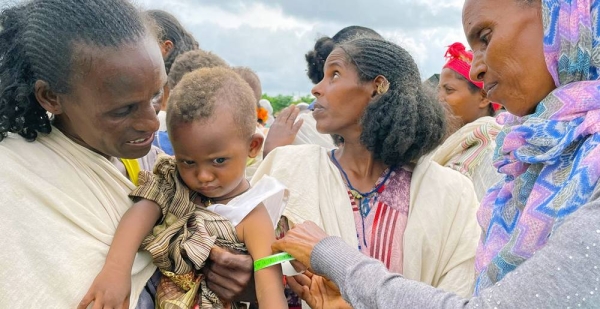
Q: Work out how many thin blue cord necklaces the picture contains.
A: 1